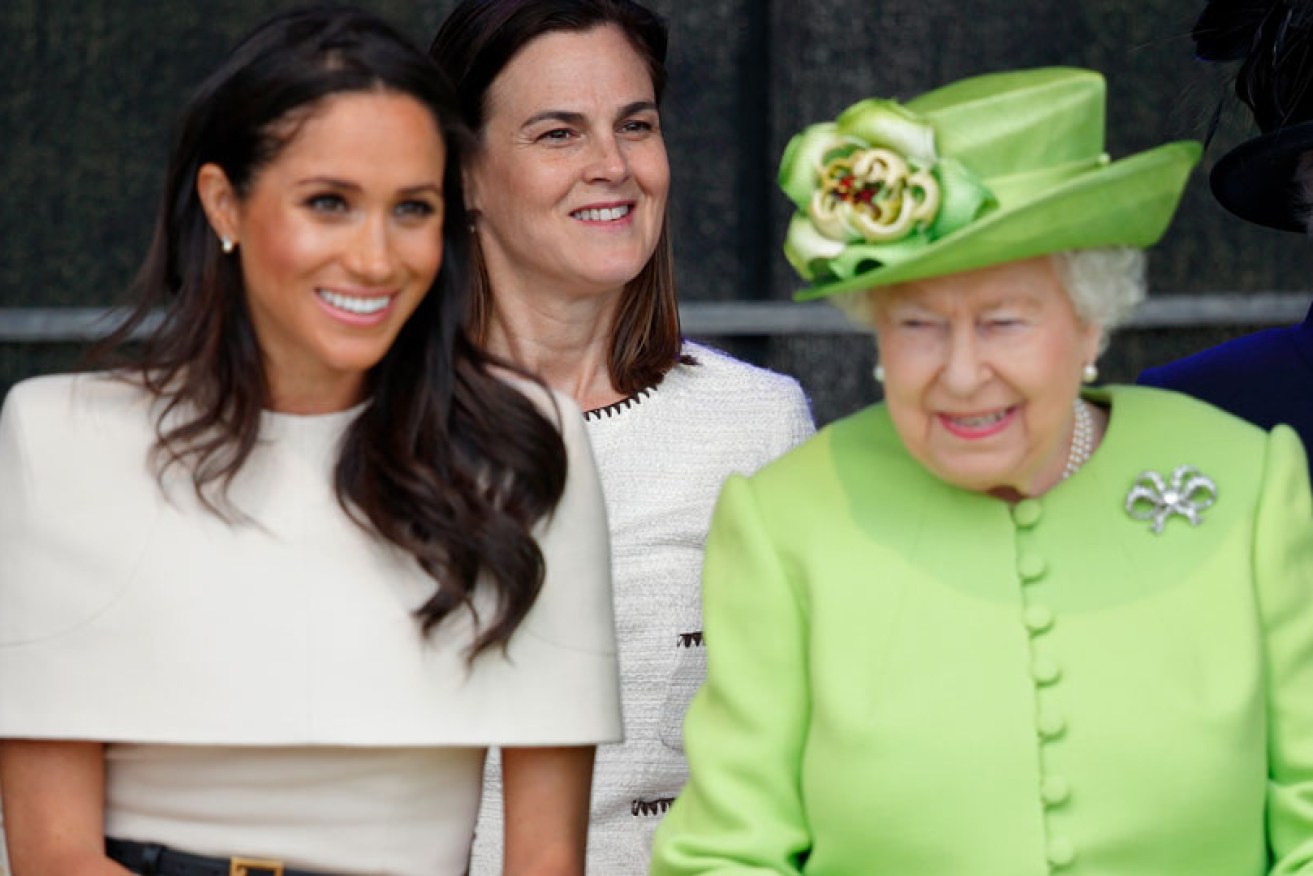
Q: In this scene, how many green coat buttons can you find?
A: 7